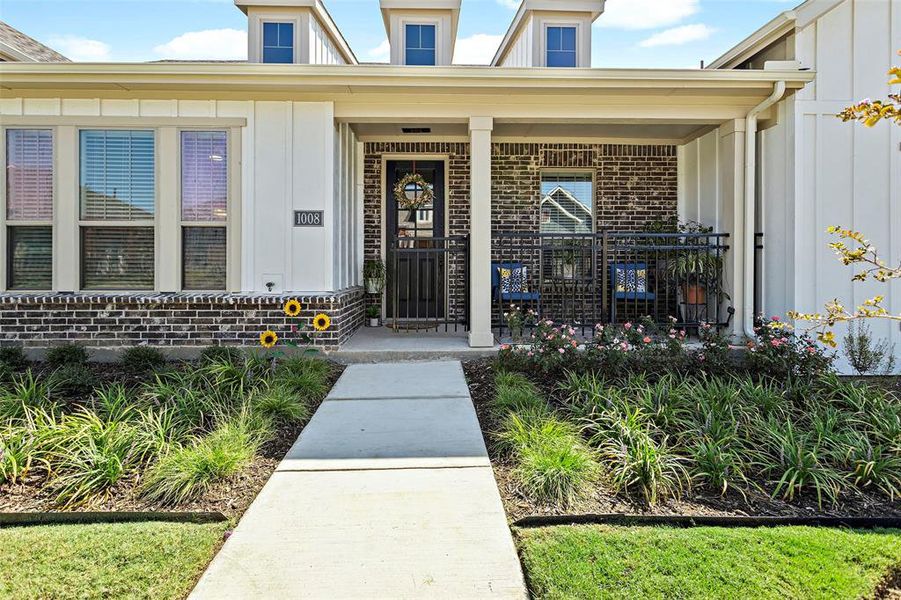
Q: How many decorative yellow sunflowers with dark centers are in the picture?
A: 3